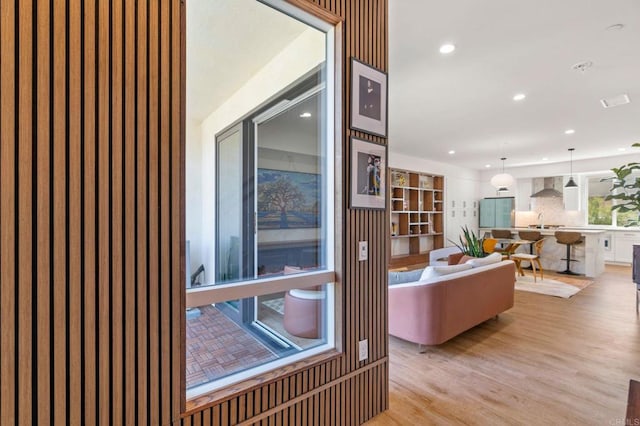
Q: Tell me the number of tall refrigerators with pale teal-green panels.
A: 1